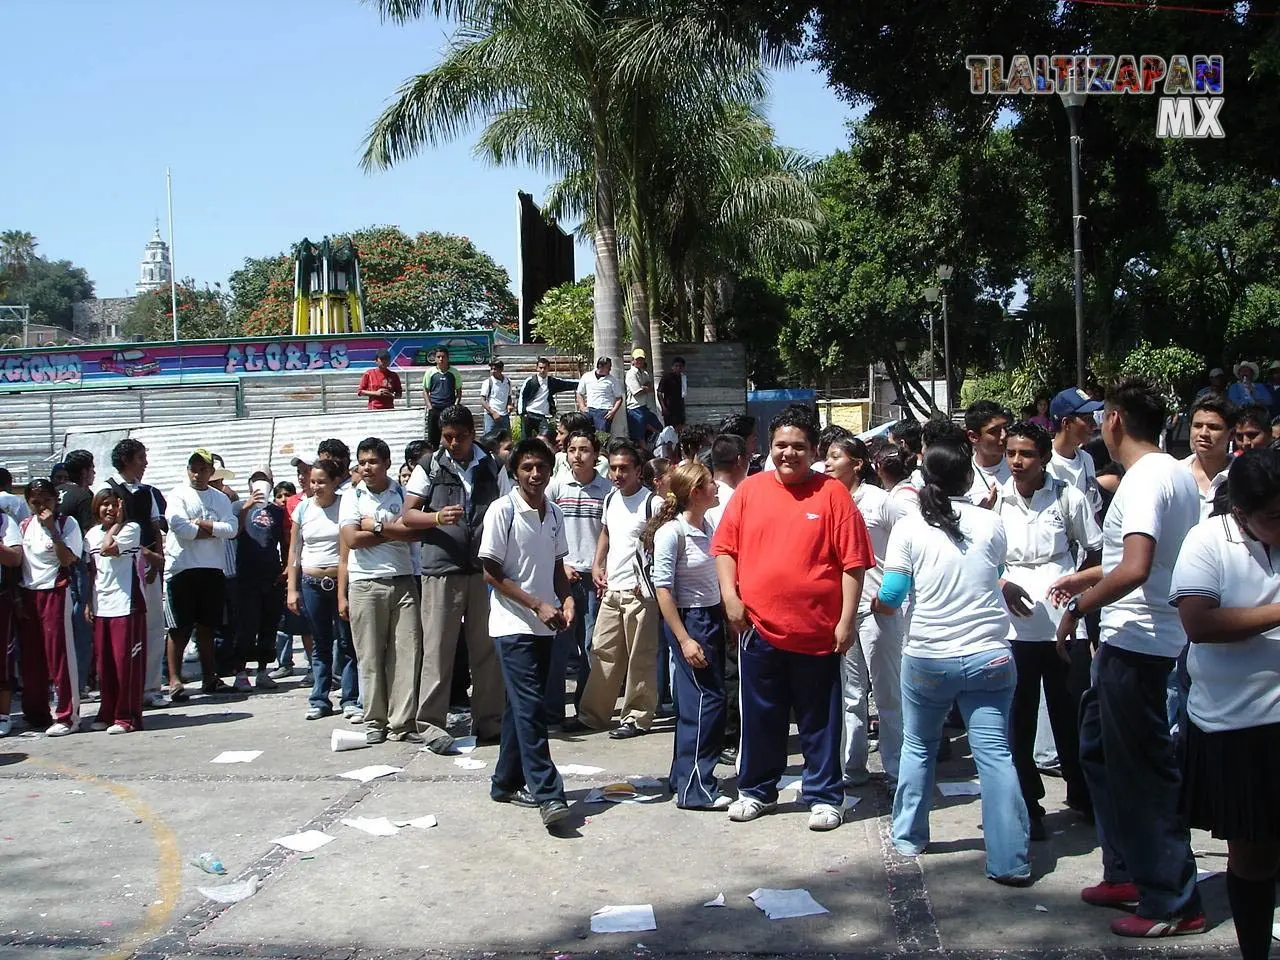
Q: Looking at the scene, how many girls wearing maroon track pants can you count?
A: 2